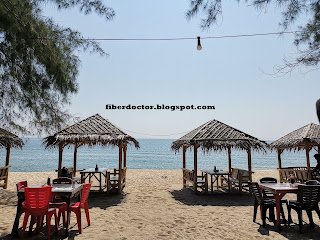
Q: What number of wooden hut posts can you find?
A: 11